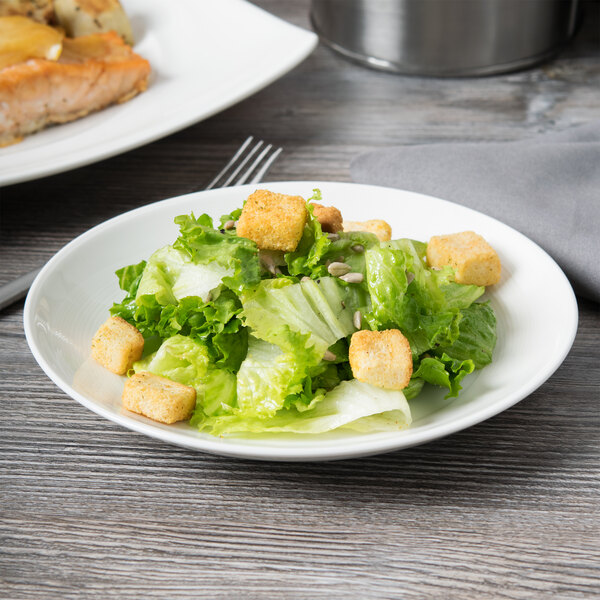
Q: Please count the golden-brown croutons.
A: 7